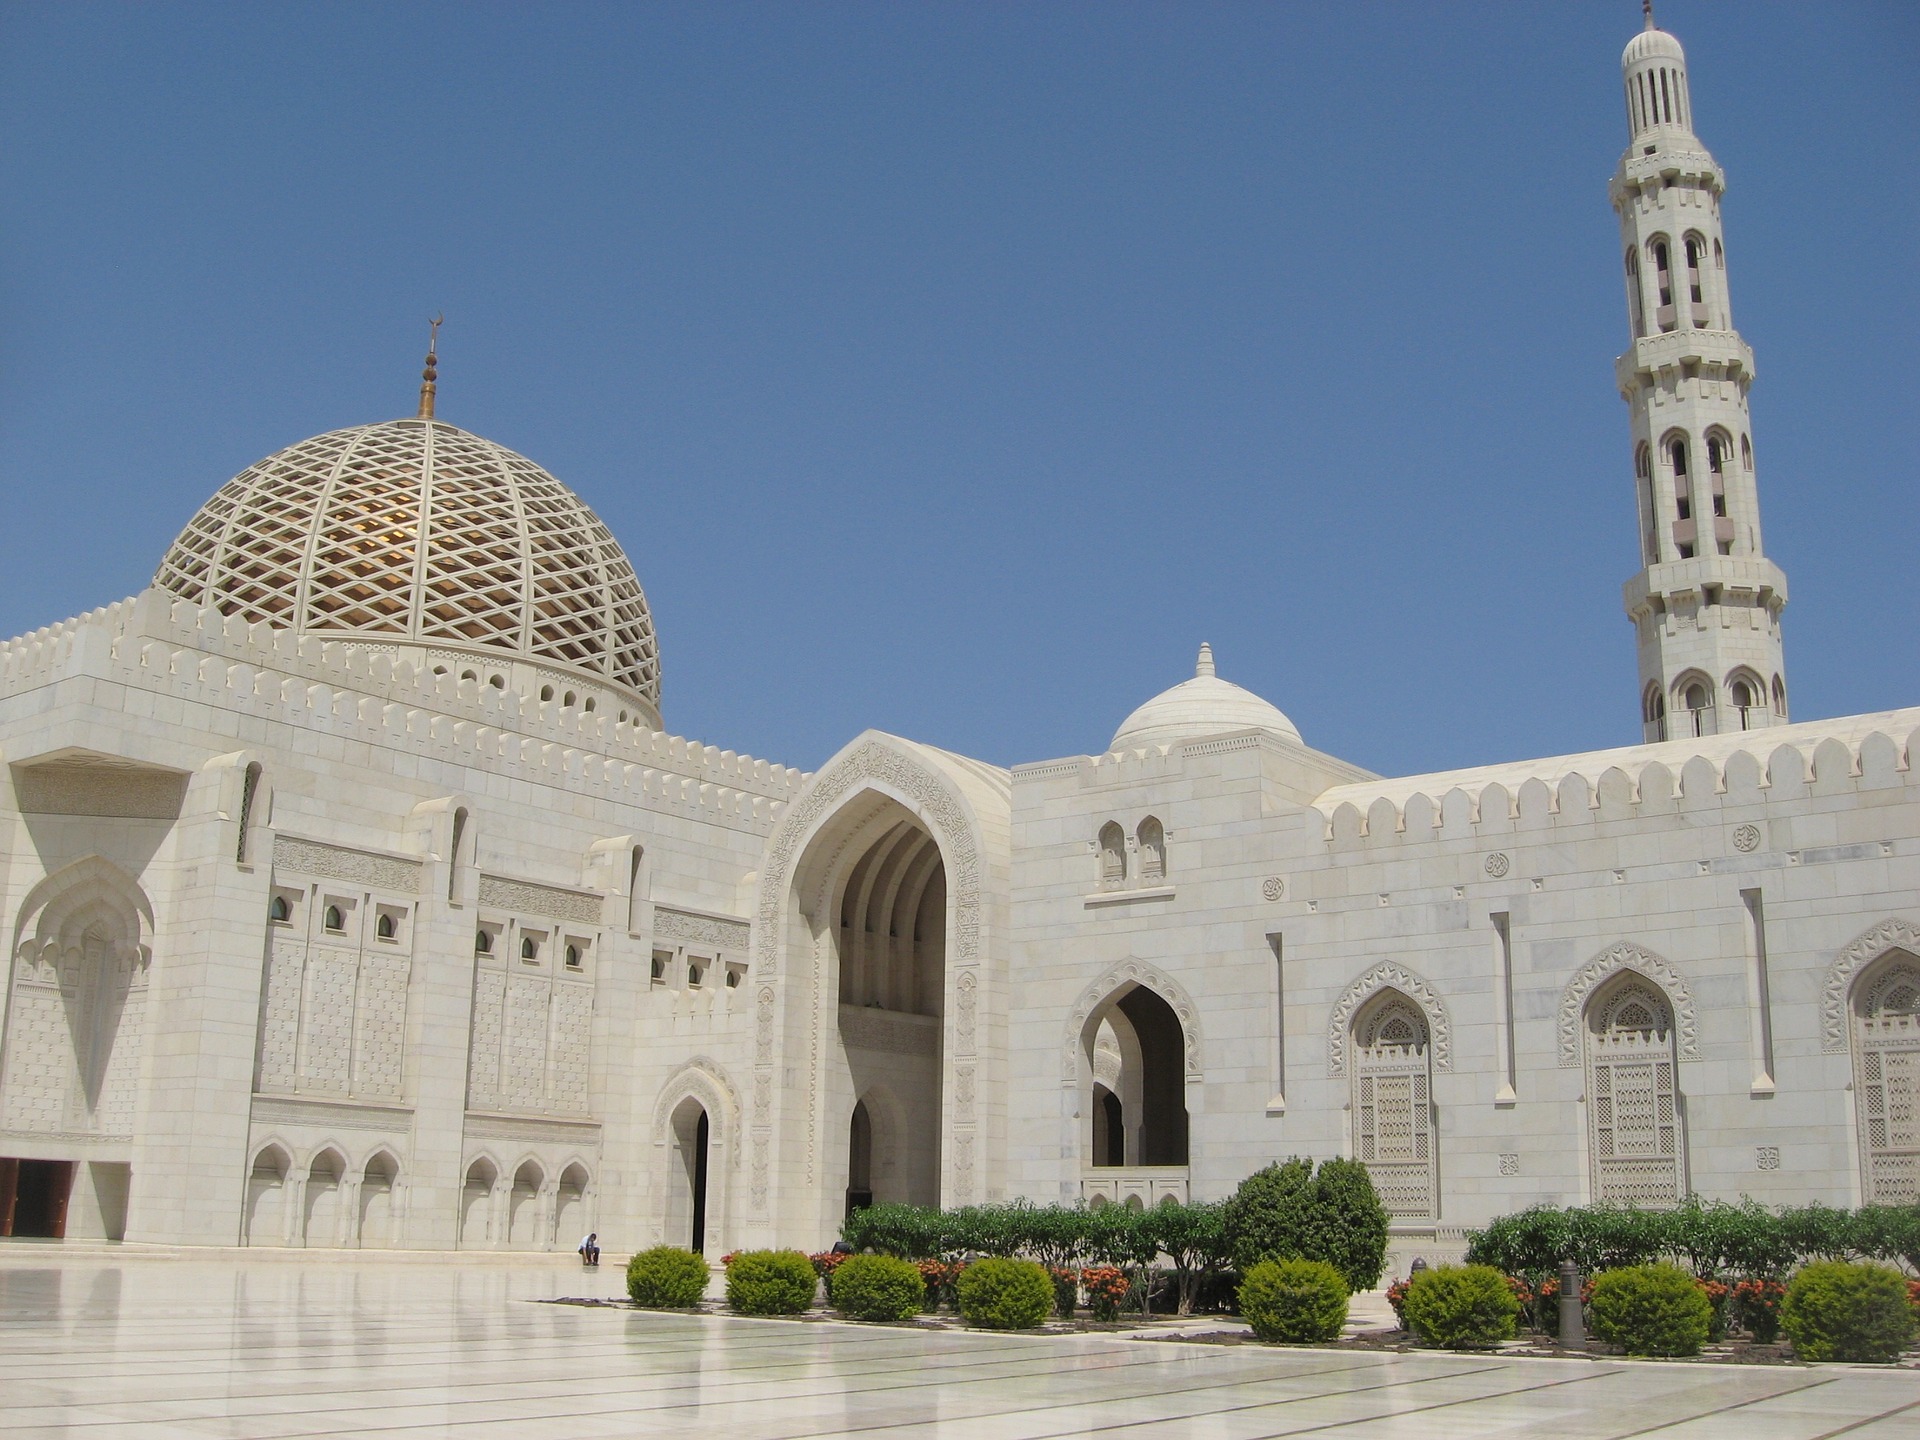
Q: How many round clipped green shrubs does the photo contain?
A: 8